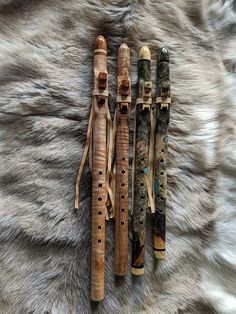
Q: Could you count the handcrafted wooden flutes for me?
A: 4